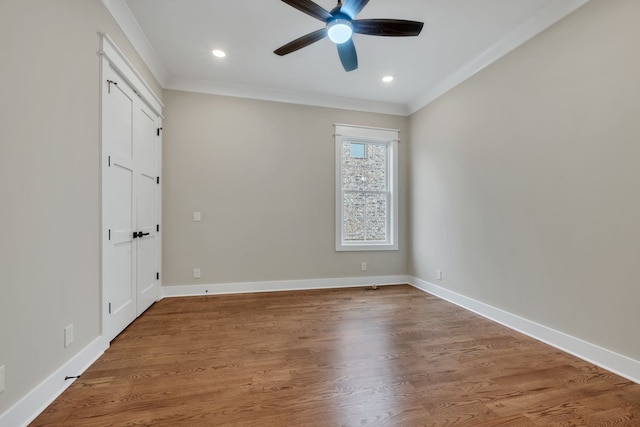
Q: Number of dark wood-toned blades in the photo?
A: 5